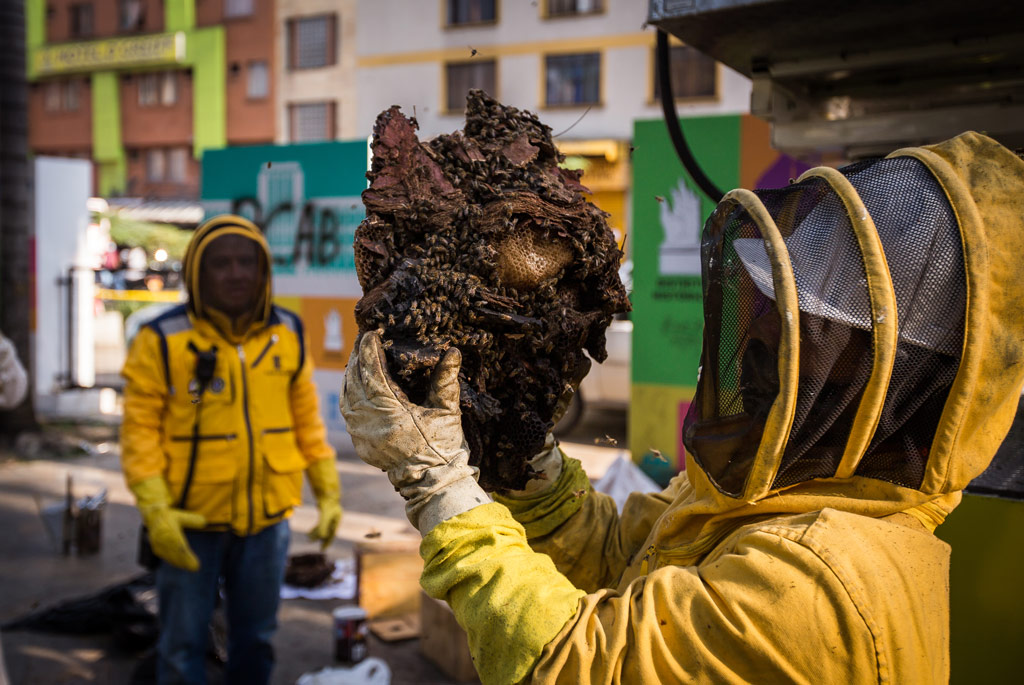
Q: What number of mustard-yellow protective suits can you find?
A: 2